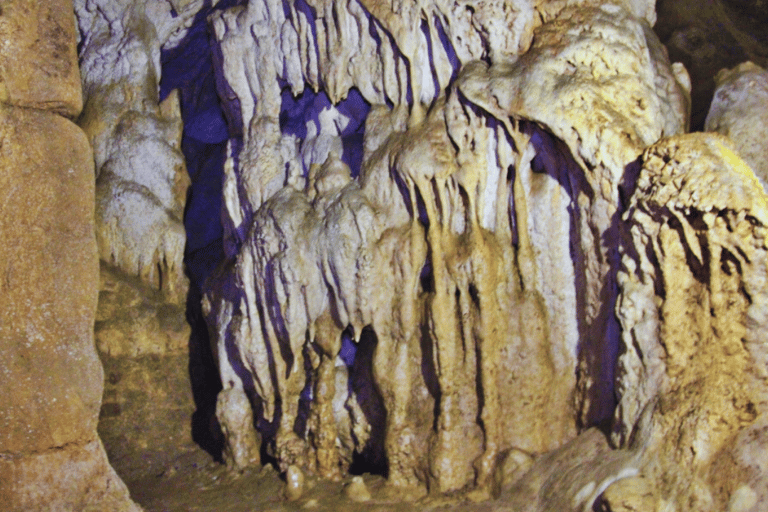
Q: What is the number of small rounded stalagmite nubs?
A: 2